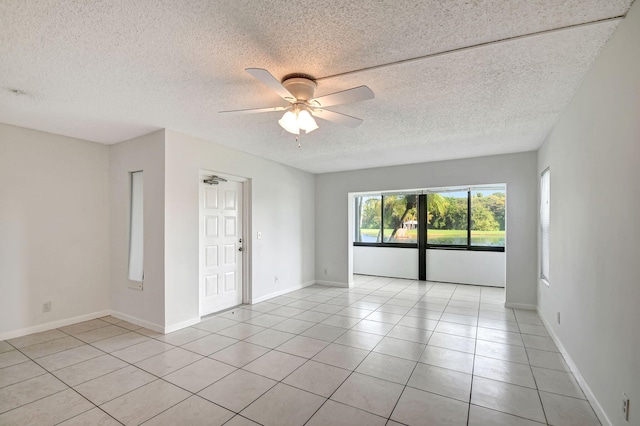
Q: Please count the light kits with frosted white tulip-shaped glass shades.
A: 1